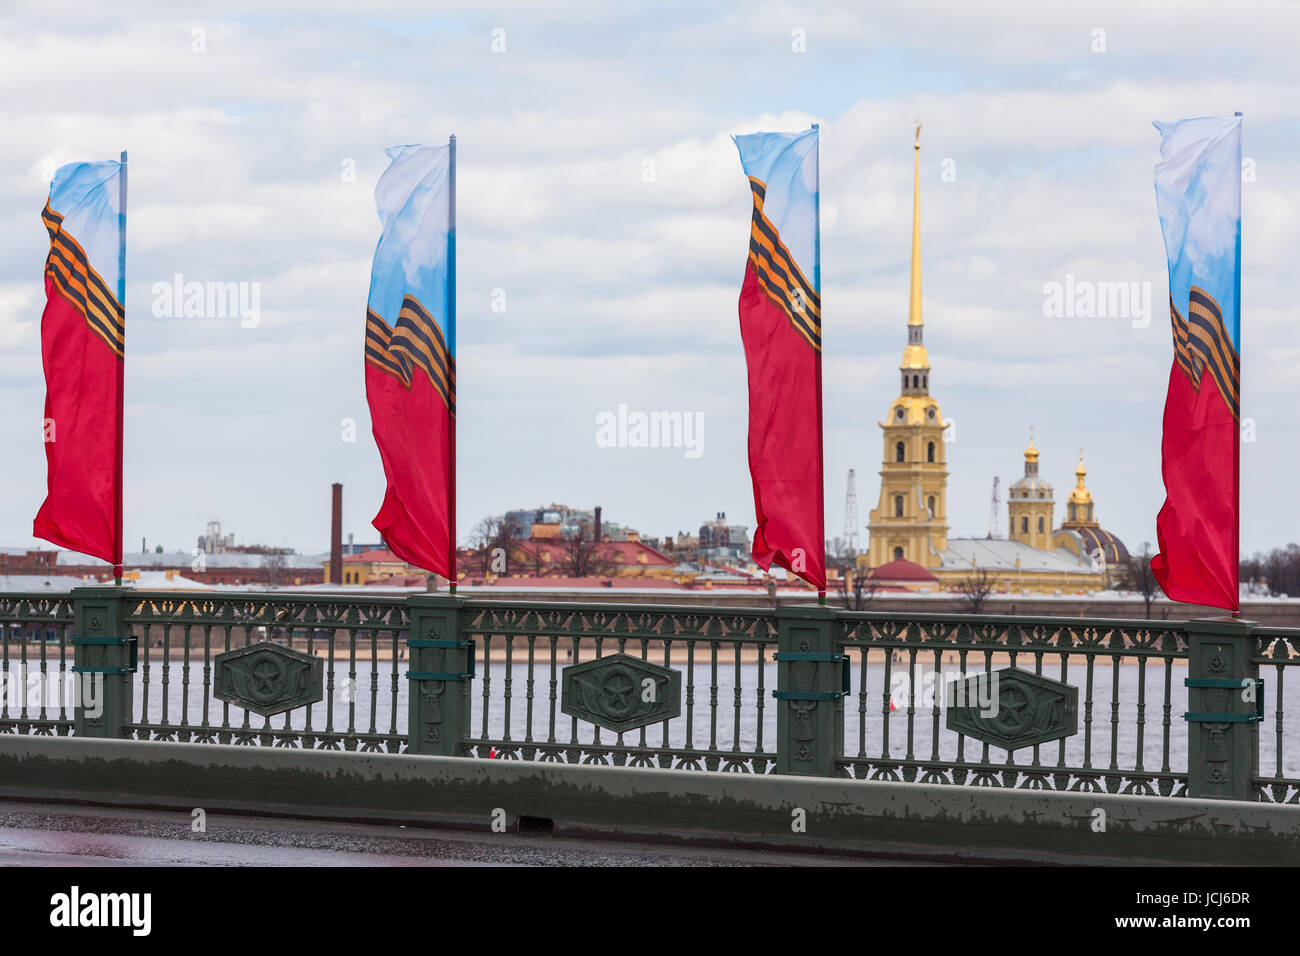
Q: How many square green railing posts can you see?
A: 4